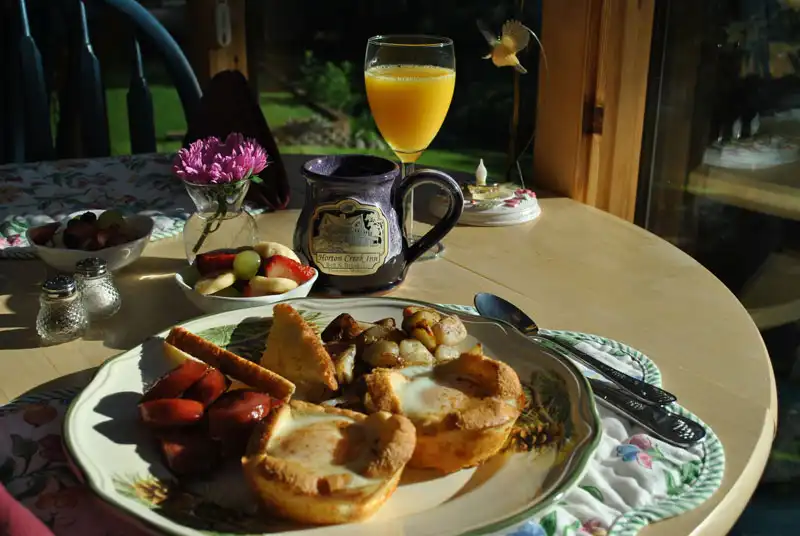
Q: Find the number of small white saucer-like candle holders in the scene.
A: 1